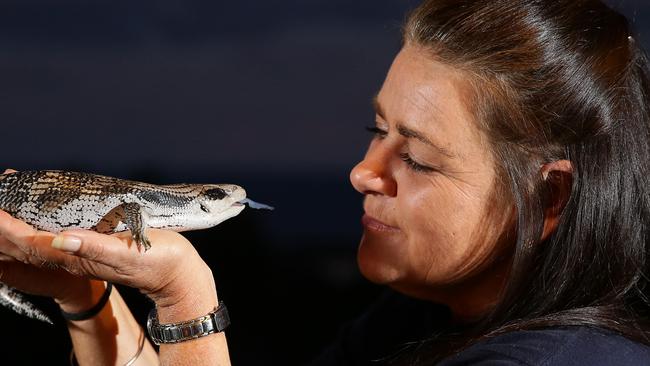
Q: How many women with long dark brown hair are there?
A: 1